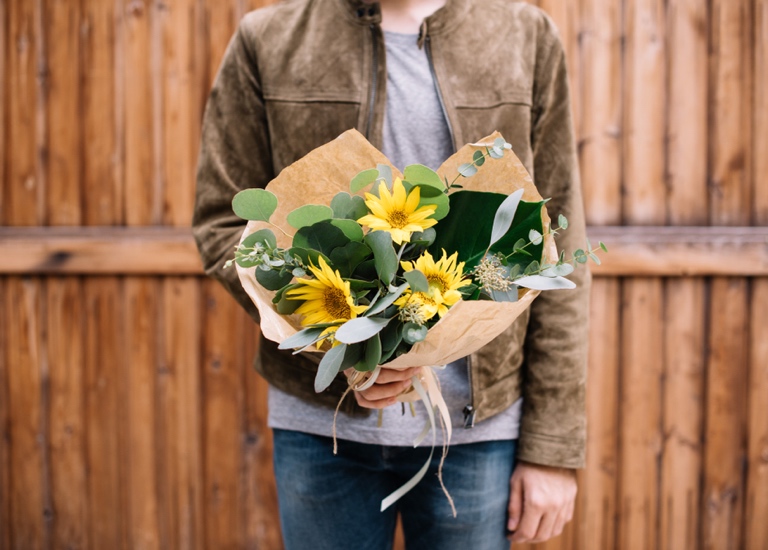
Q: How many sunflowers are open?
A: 3